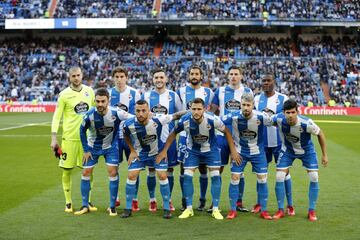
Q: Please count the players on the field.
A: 11